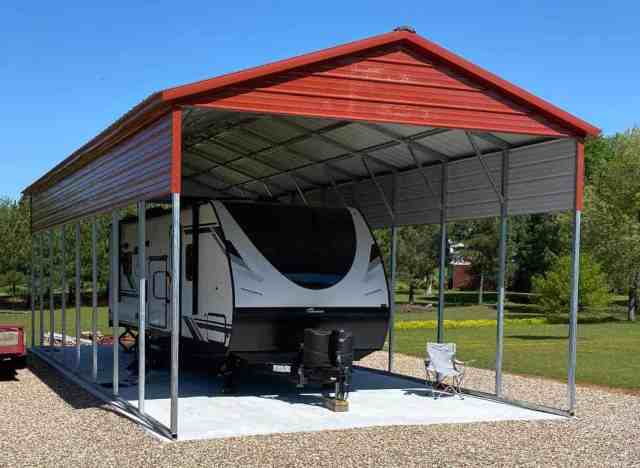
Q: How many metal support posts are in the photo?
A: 13